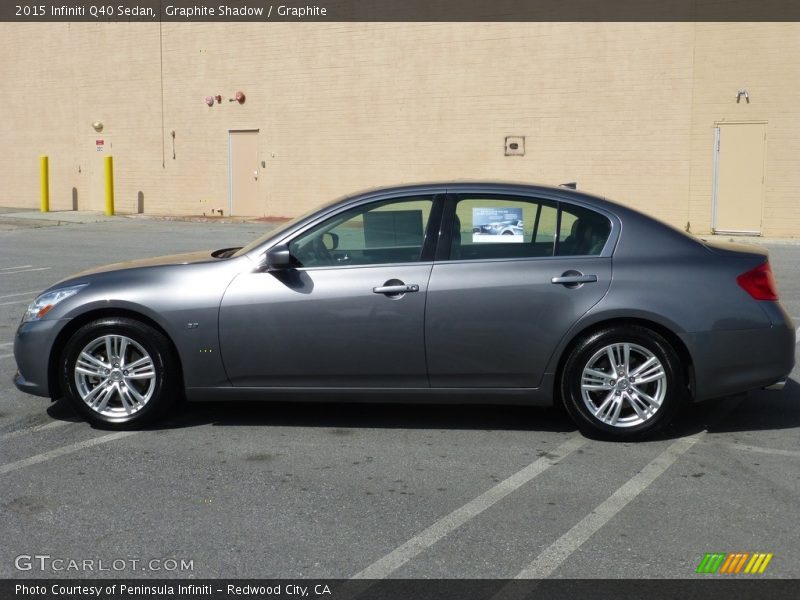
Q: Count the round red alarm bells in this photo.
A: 2